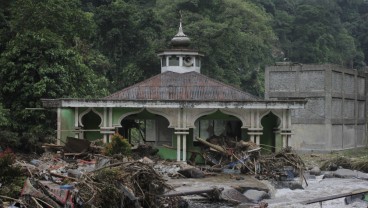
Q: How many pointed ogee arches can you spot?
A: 4